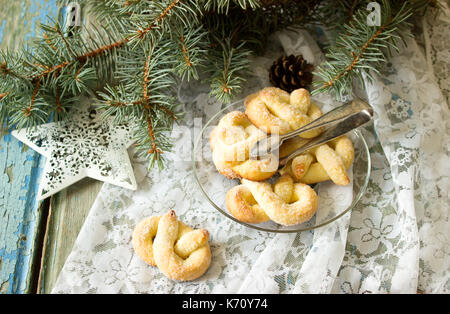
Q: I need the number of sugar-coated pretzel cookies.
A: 5